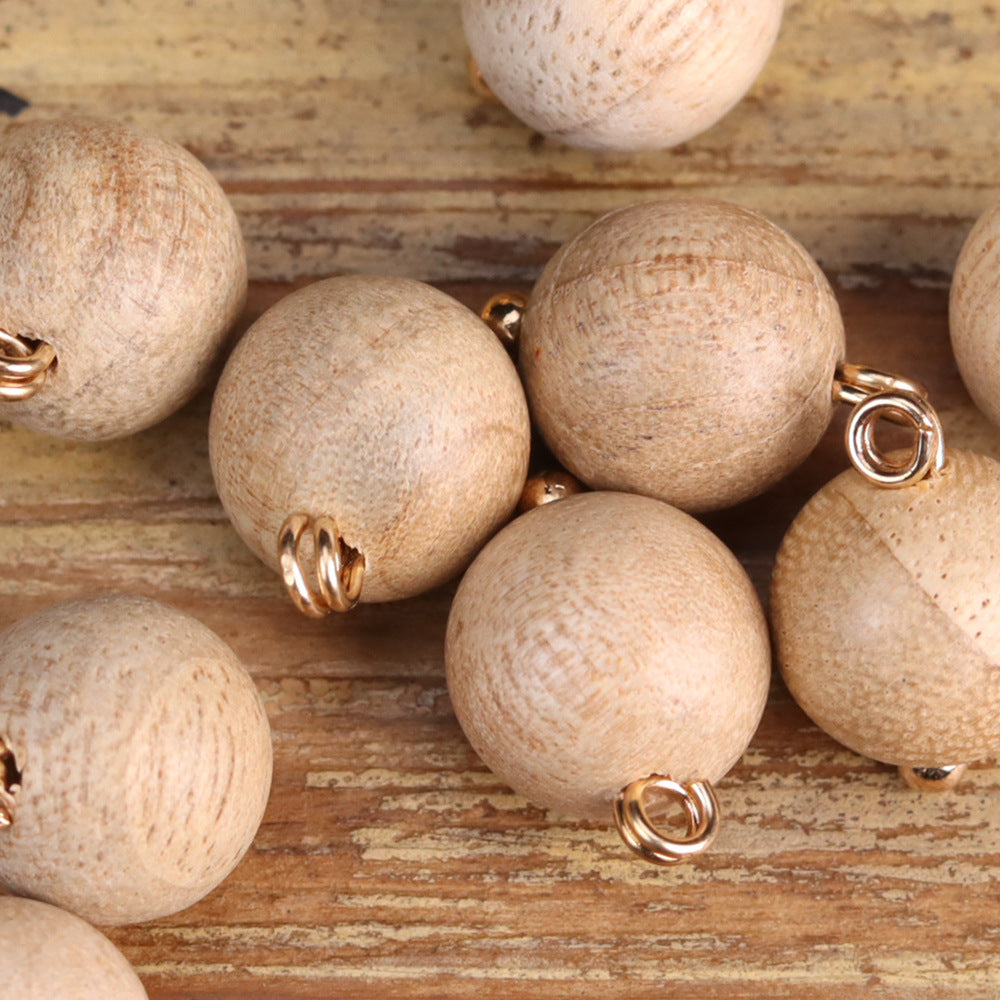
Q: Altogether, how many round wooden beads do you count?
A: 9